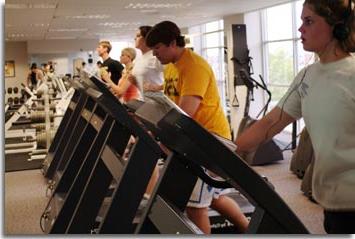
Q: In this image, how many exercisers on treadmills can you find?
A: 5